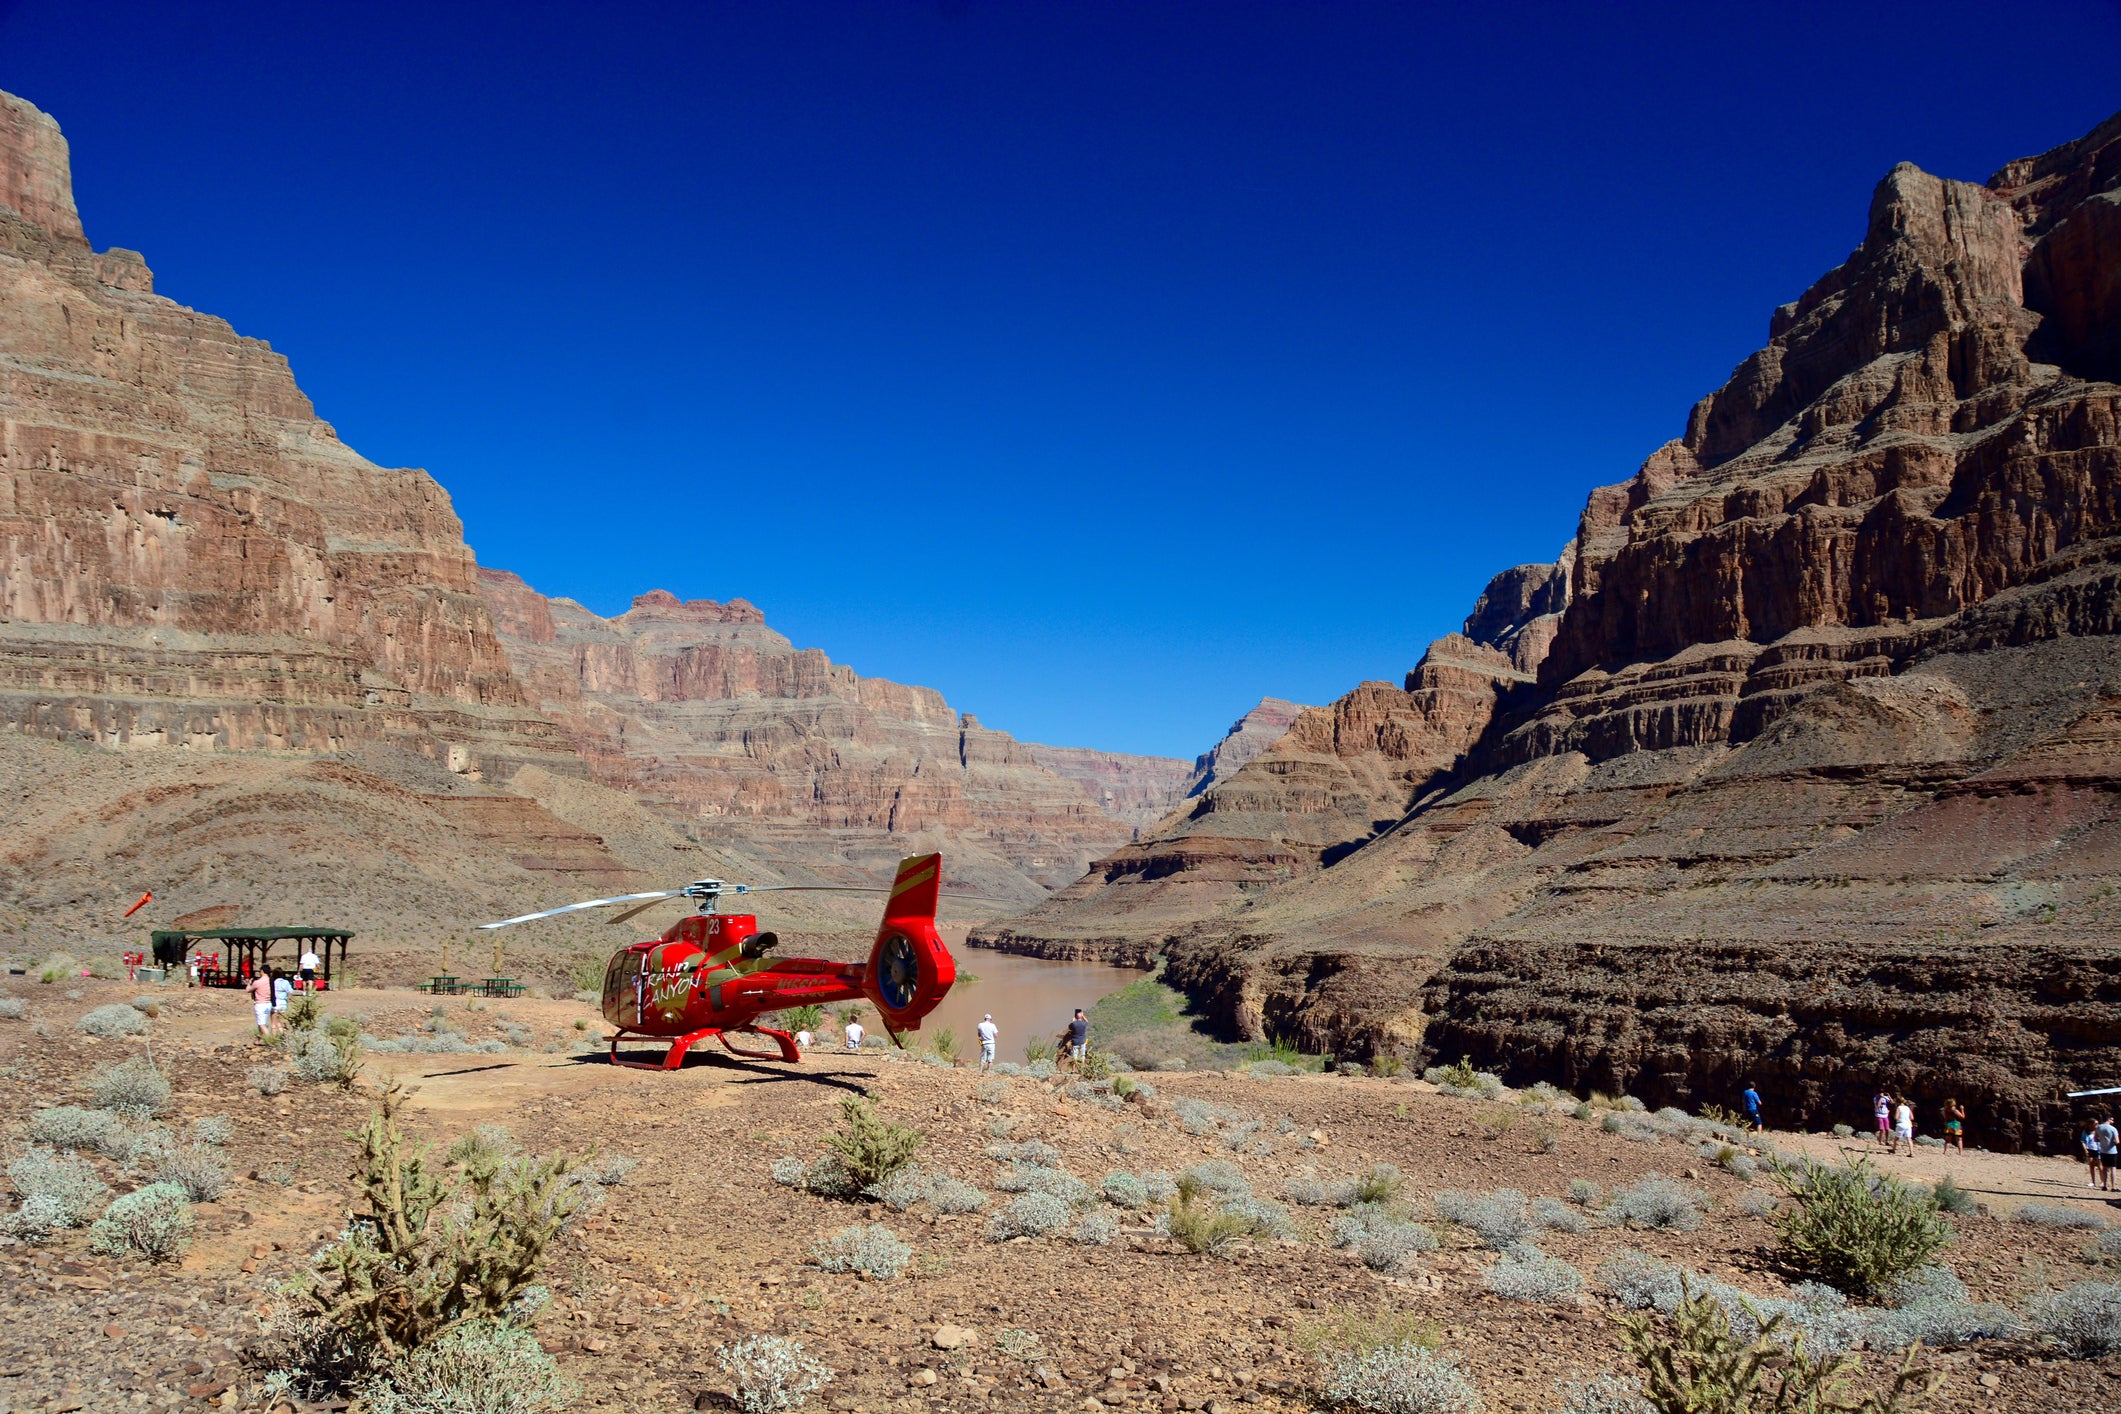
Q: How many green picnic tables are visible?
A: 2